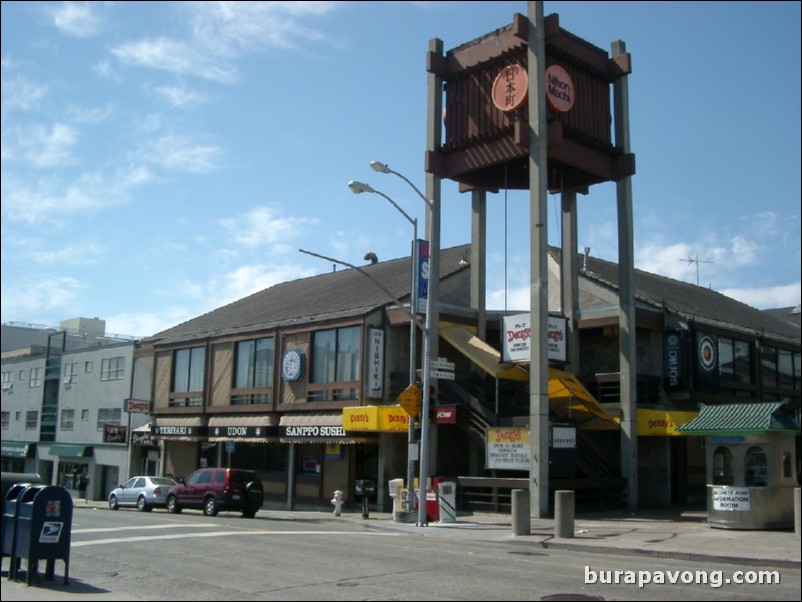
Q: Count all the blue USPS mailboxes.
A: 2